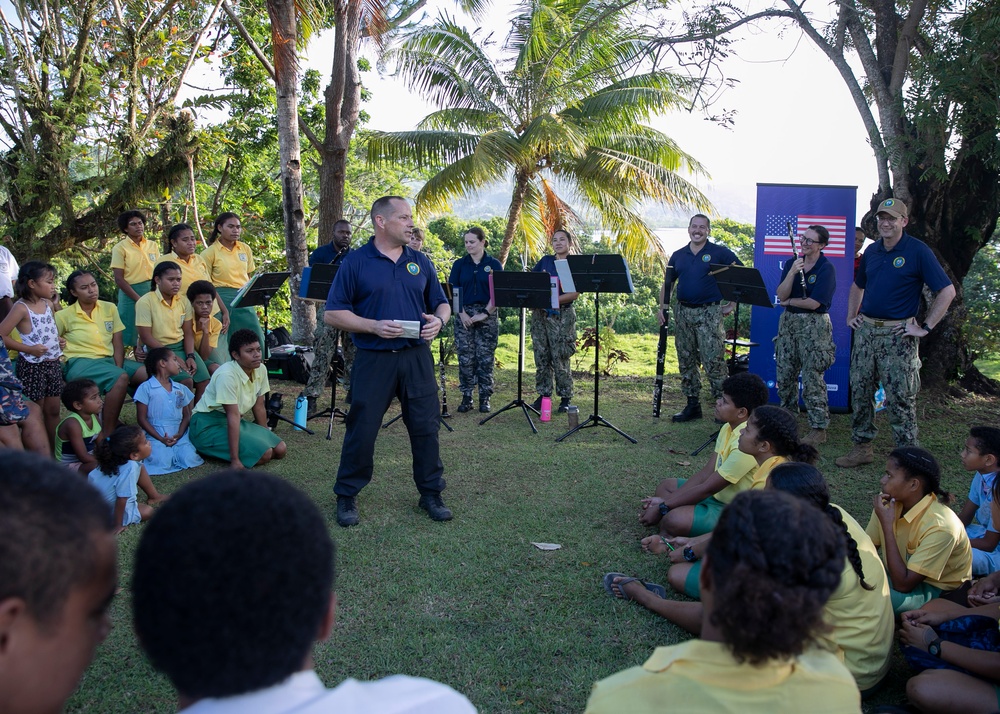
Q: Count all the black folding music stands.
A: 6